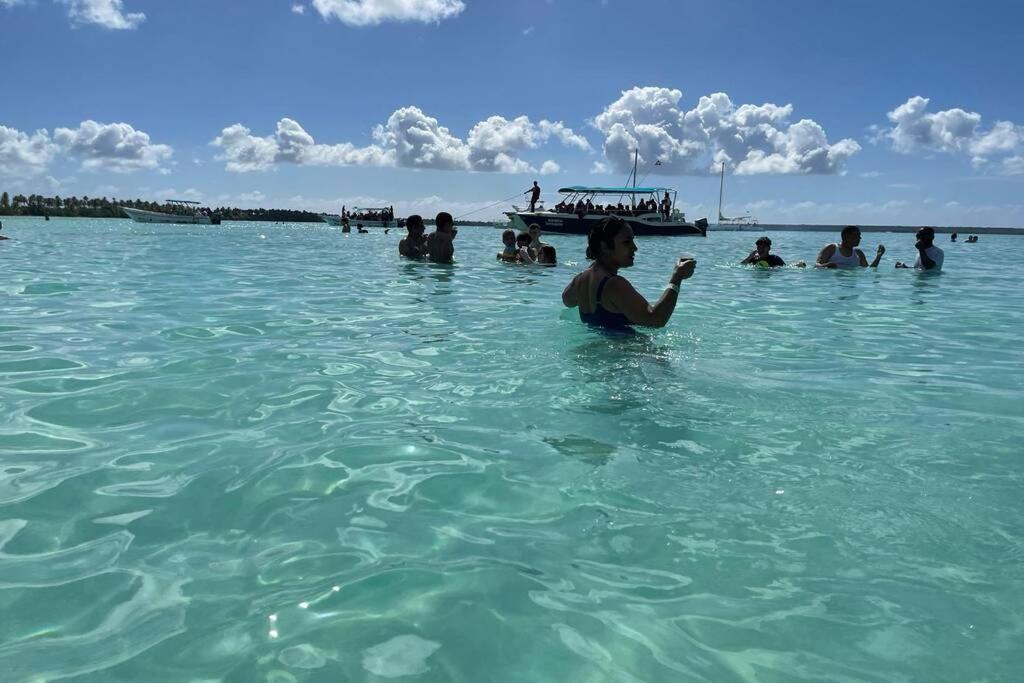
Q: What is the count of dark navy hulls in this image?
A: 1